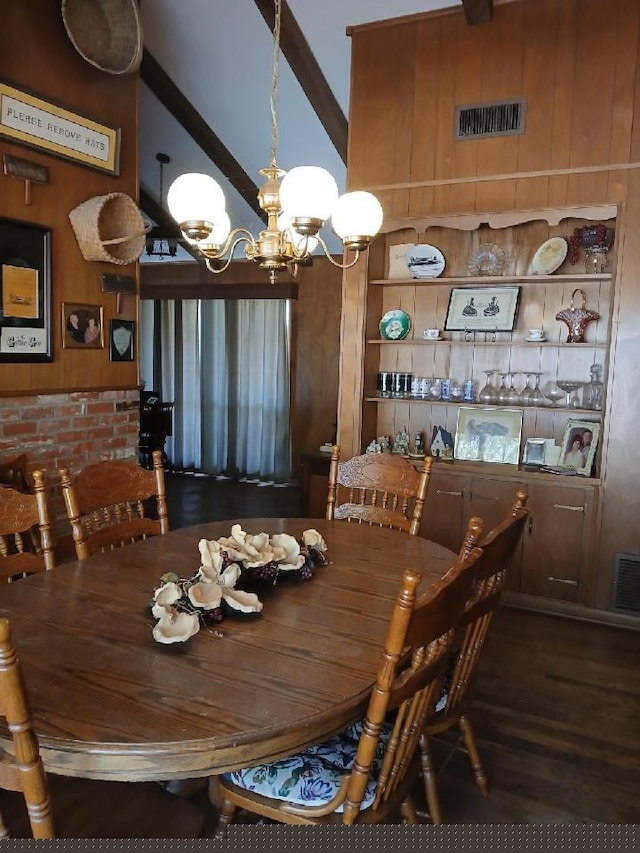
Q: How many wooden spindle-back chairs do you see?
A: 6